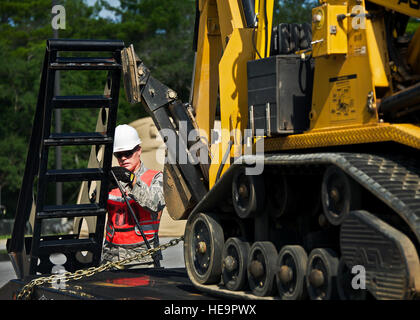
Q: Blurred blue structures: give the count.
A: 0